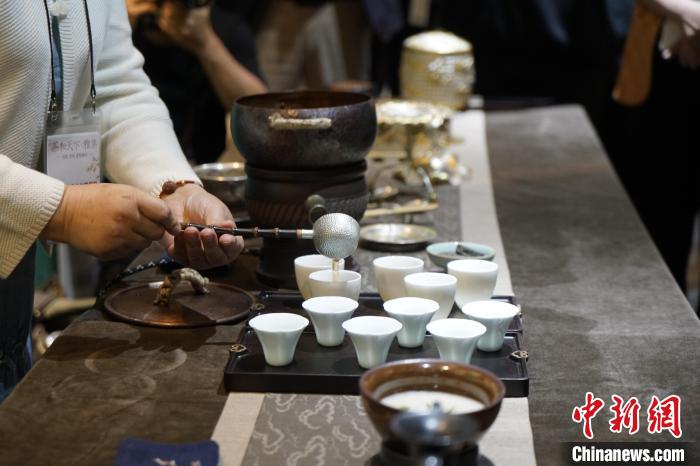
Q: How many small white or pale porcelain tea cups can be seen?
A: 11